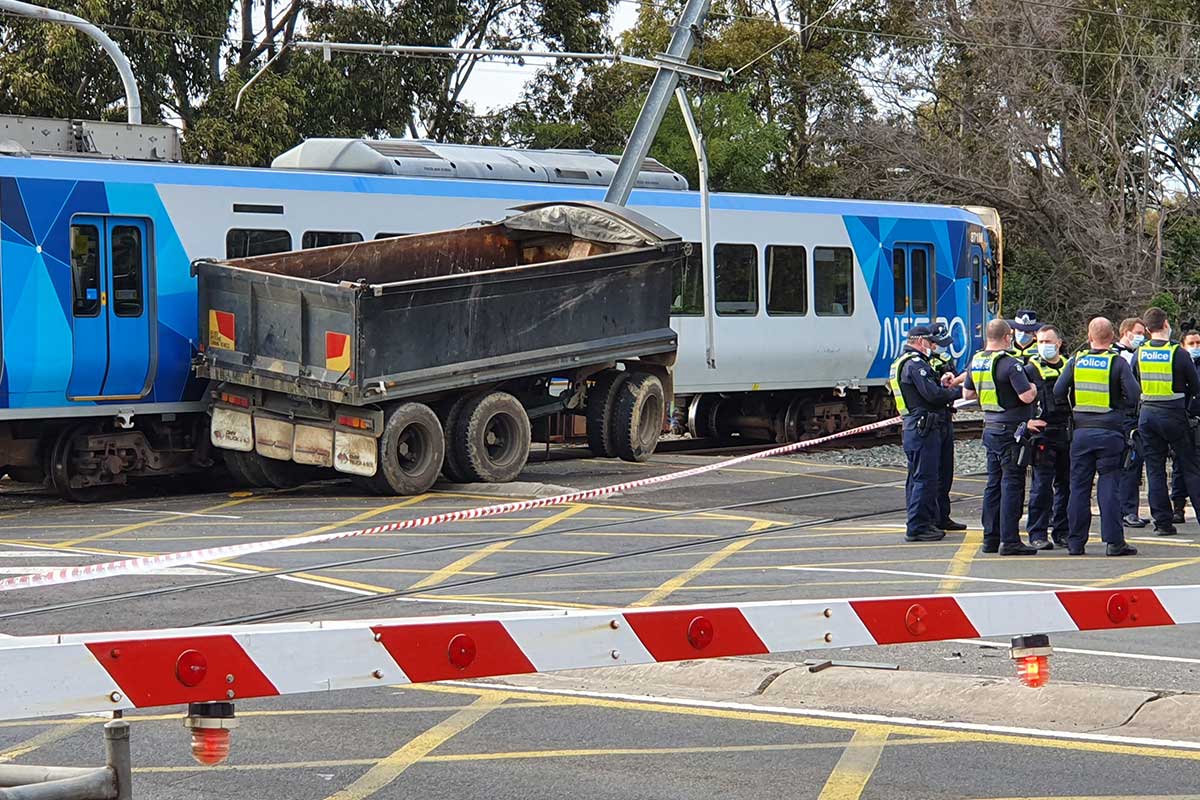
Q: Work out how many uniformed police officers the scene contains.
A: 9